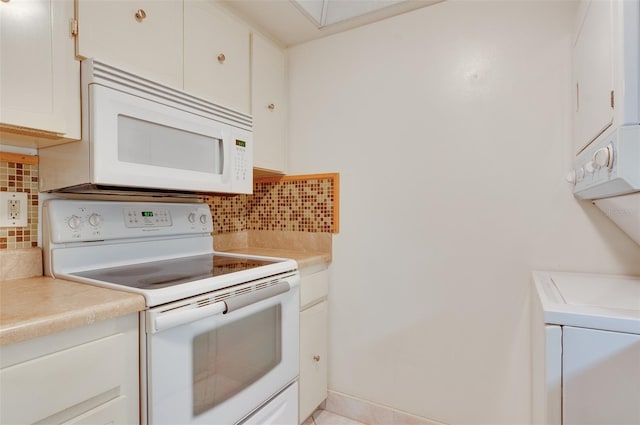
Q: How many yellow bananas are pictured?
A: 0